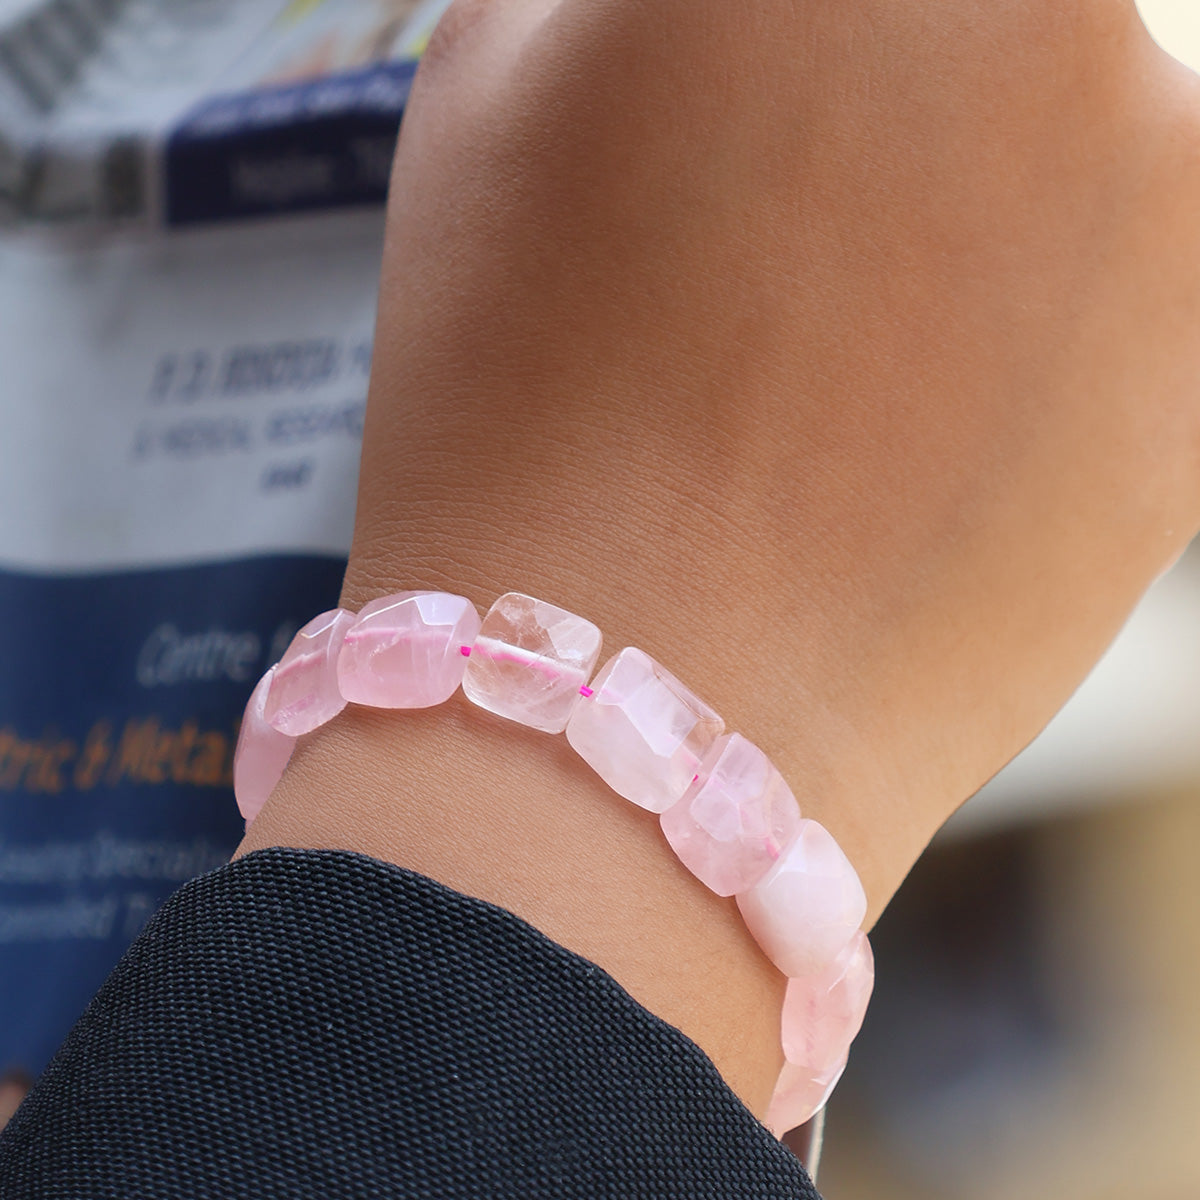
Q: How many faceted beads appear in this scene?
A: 9